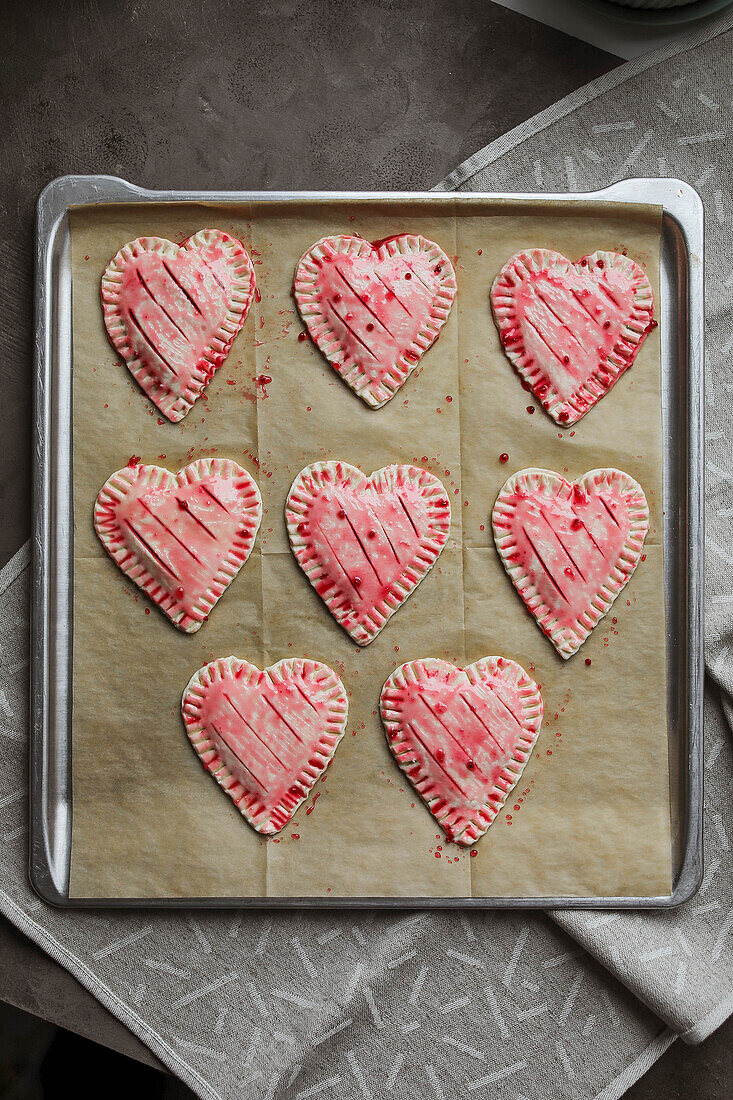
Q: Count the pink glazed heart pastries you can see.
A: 8